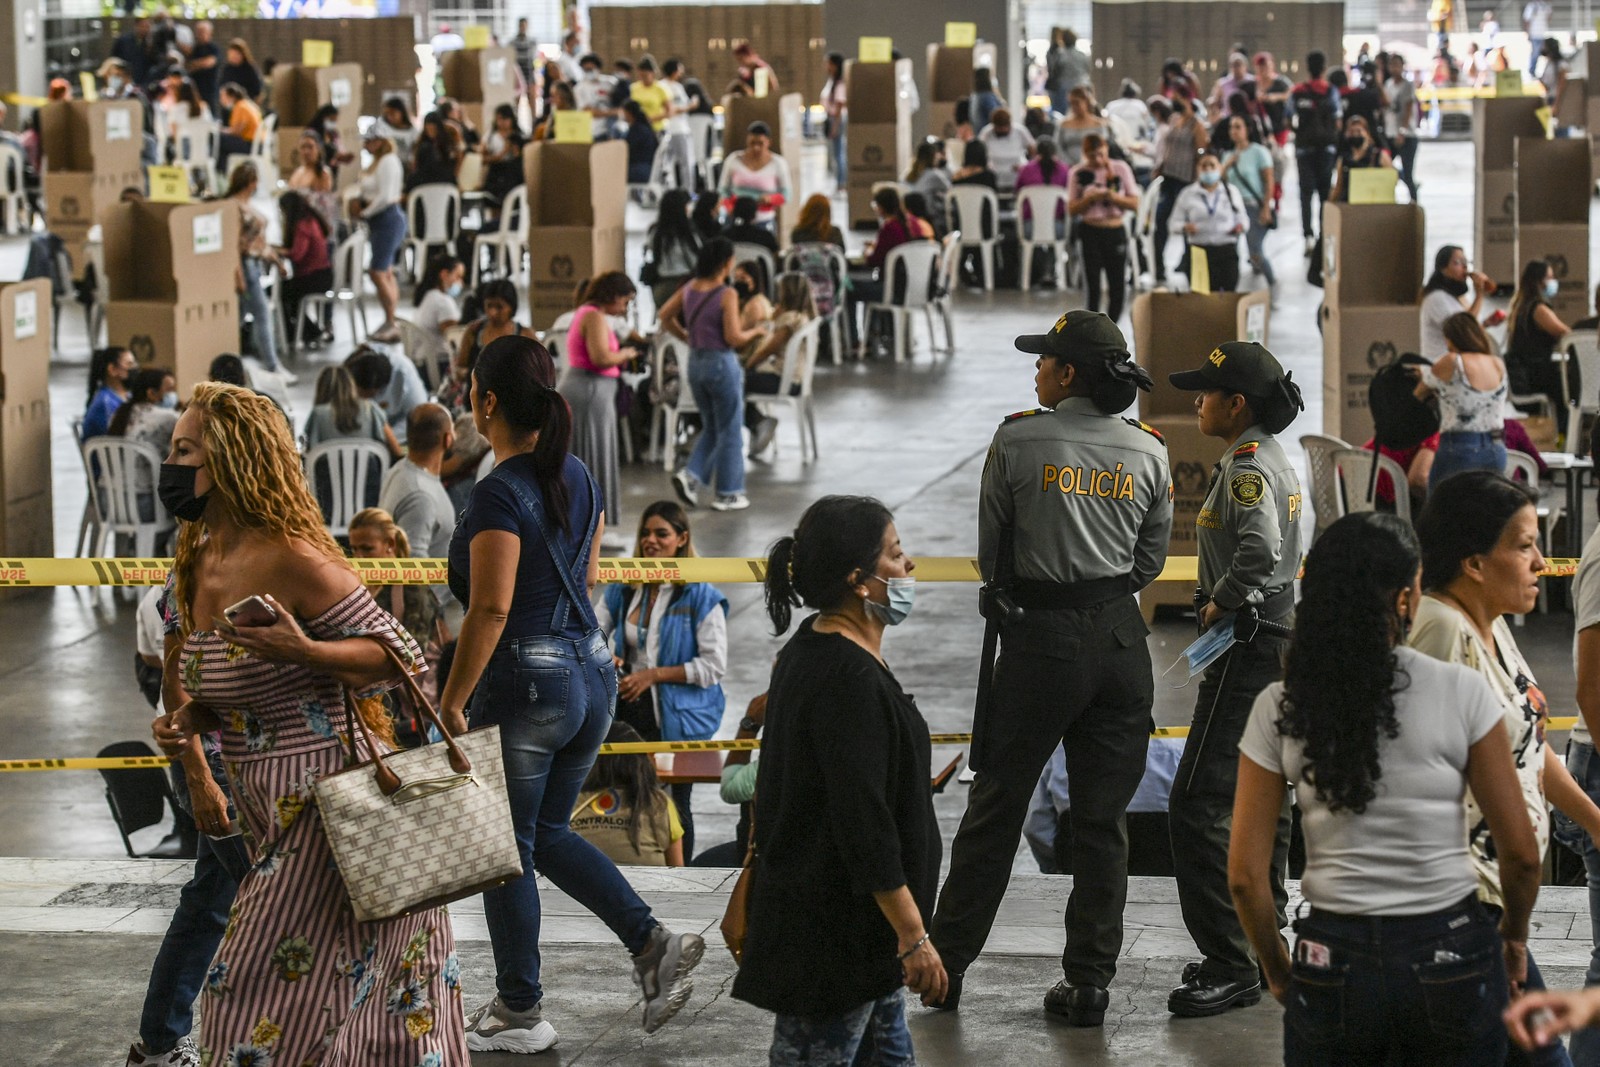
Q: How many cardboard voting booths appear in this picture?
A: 14